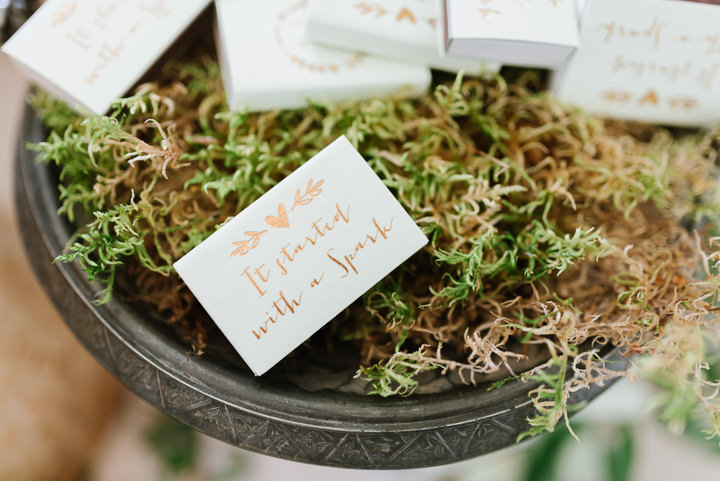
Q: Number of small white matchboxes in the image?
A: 6